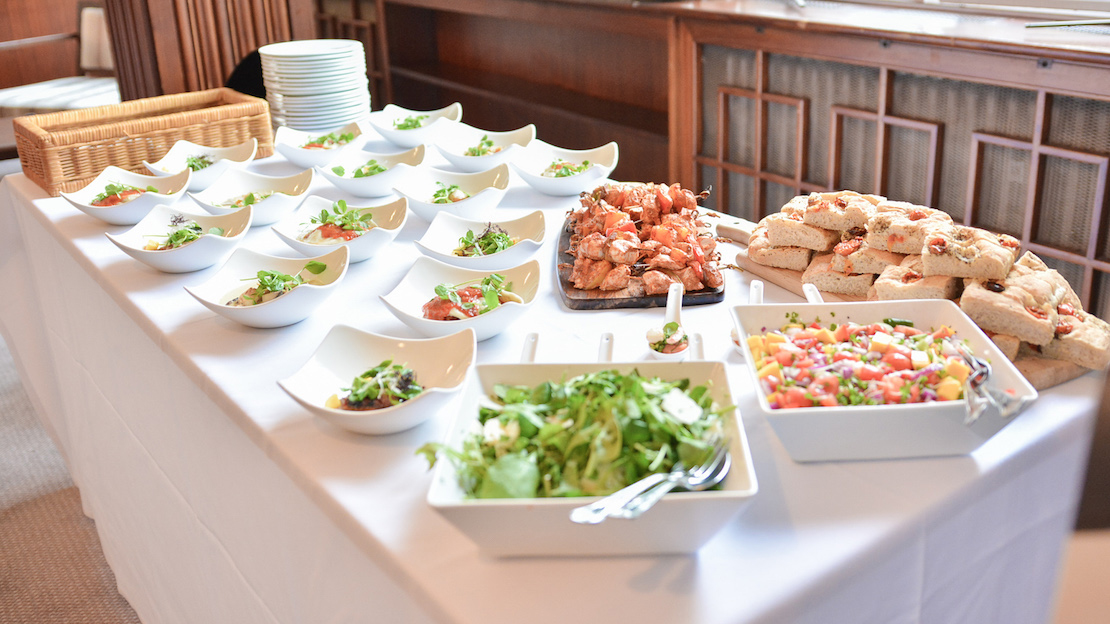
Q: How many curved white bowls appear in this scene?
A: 15